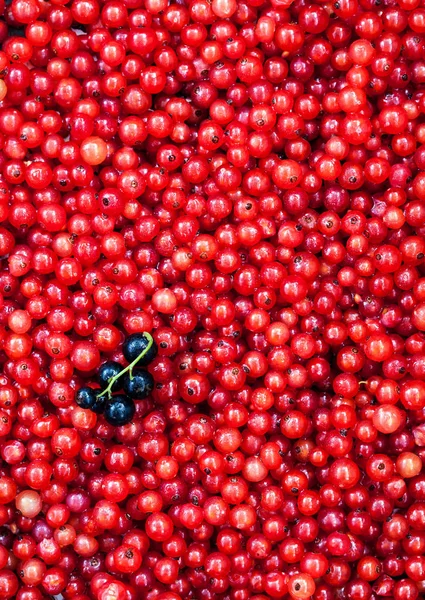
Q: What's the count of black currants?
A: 6